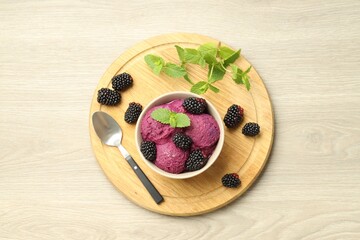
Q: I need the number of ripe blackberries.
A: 10